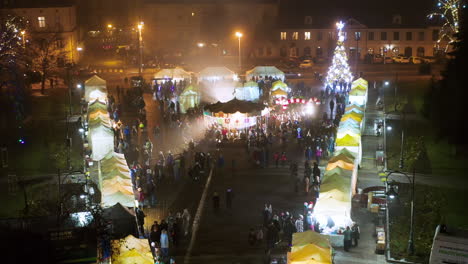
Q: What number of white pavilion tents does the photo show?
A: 3